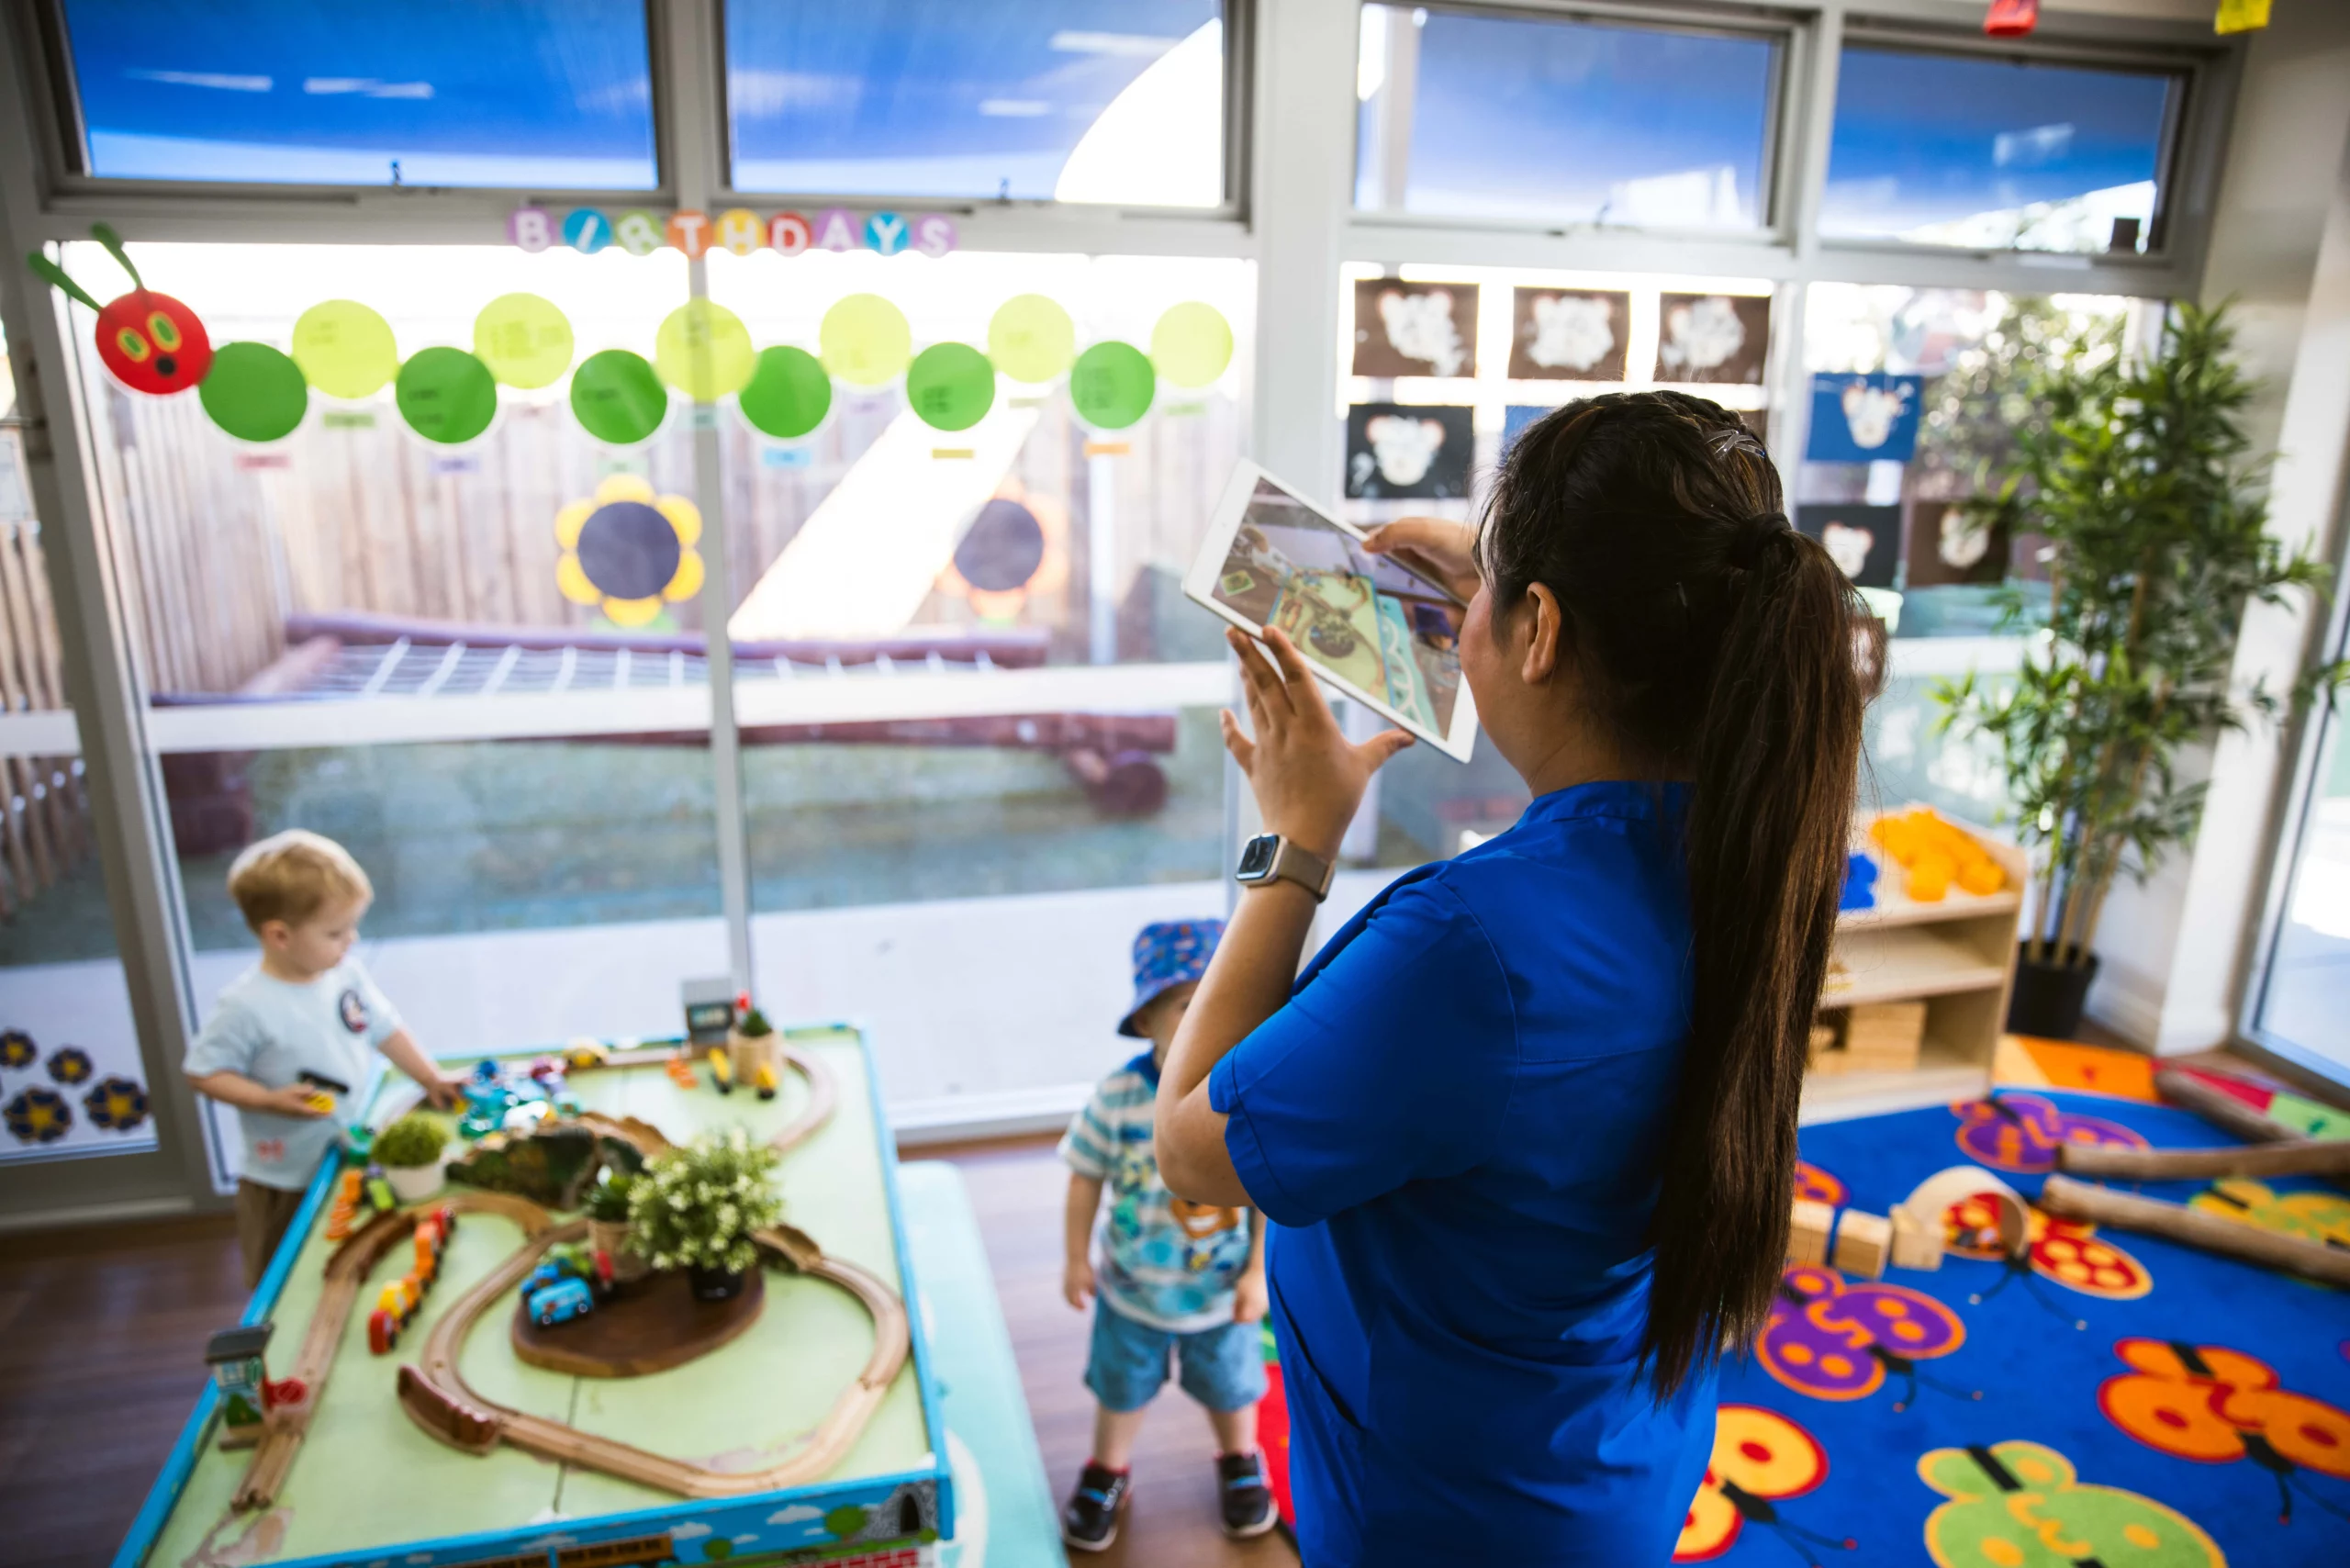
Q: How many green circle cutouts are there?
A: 12